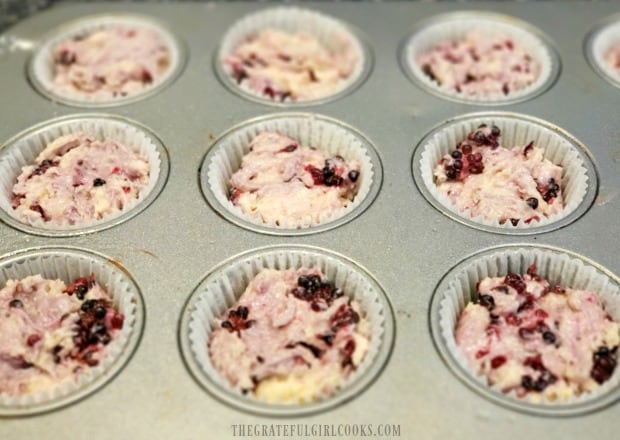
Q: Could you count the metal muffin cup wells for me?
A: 10